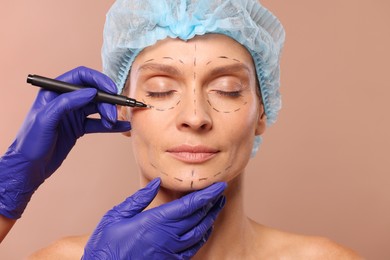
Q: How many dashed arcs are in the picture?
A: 5